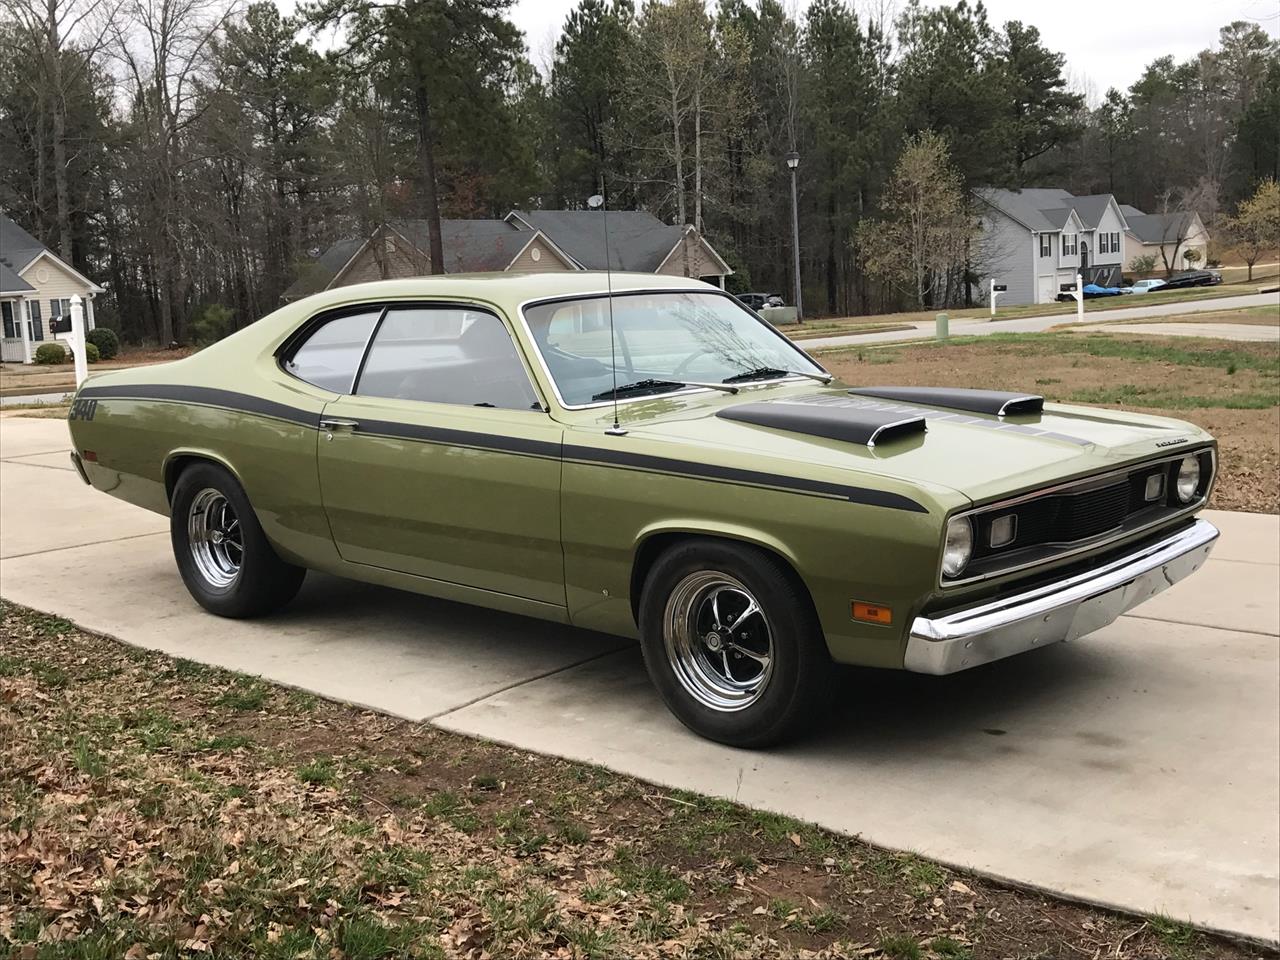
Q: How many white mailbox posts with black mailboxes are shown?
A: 3